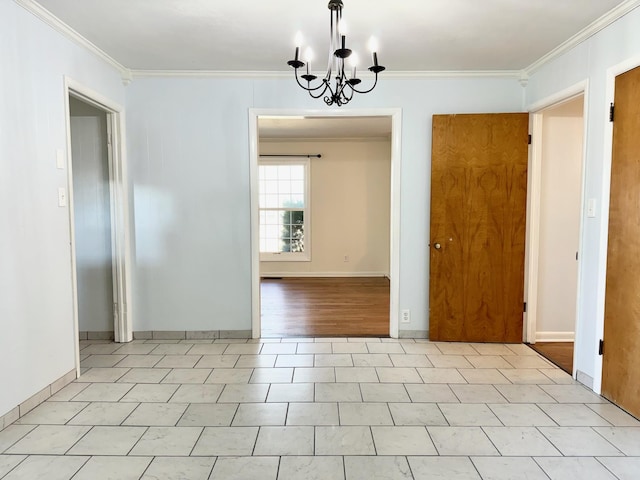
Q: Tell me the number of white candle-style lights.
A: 5